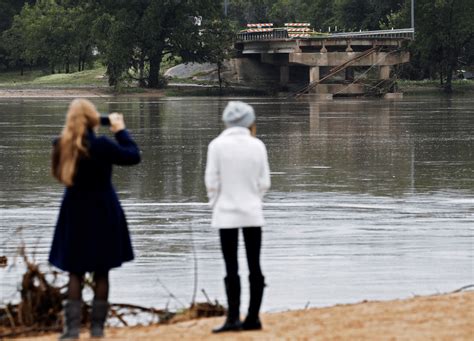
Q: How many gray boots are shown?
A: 2